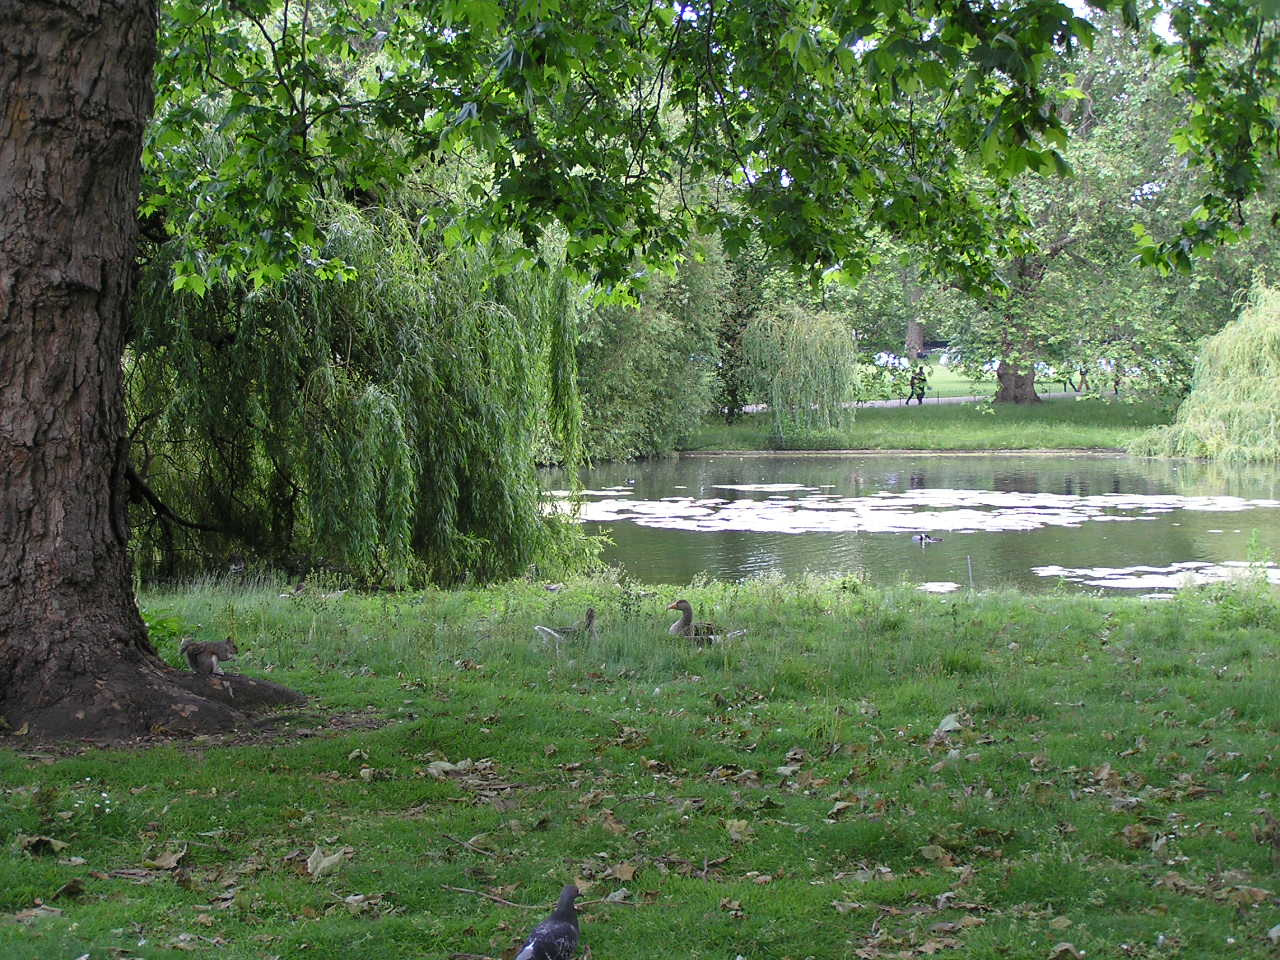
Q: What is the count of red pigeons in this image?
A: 0